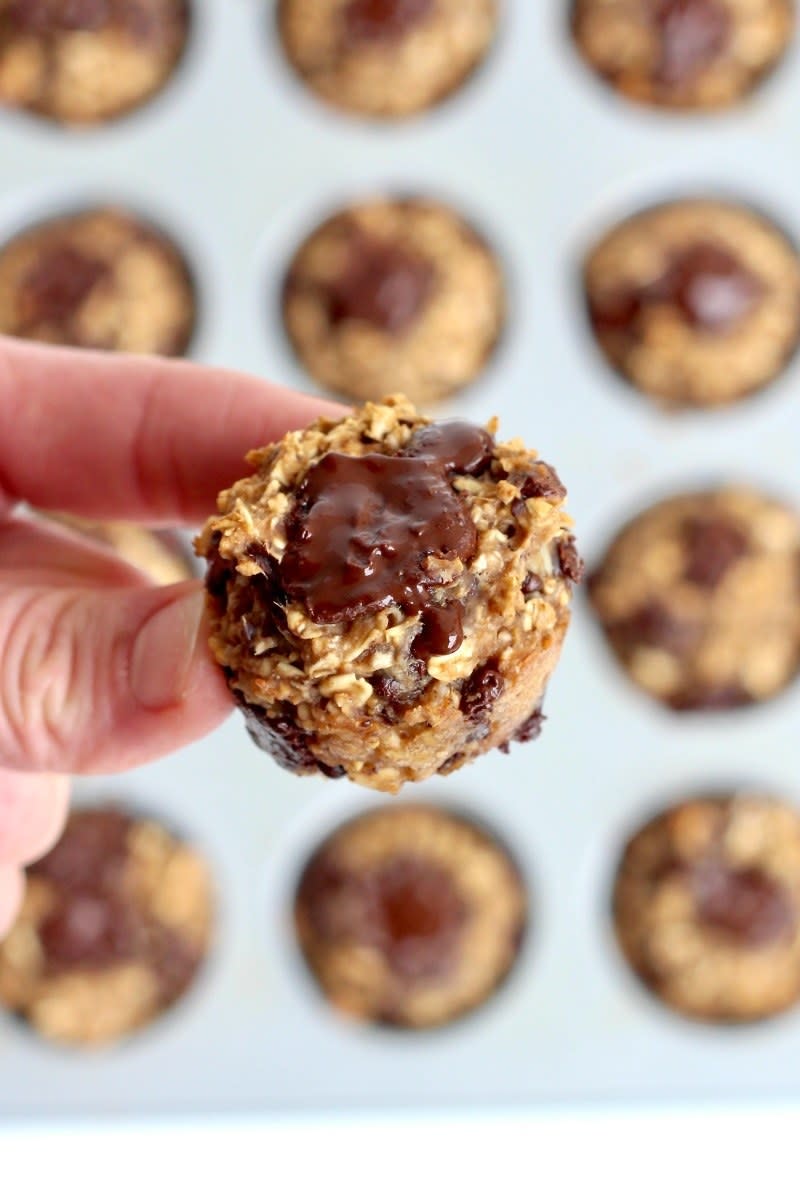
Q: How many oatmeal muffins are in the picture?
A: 12